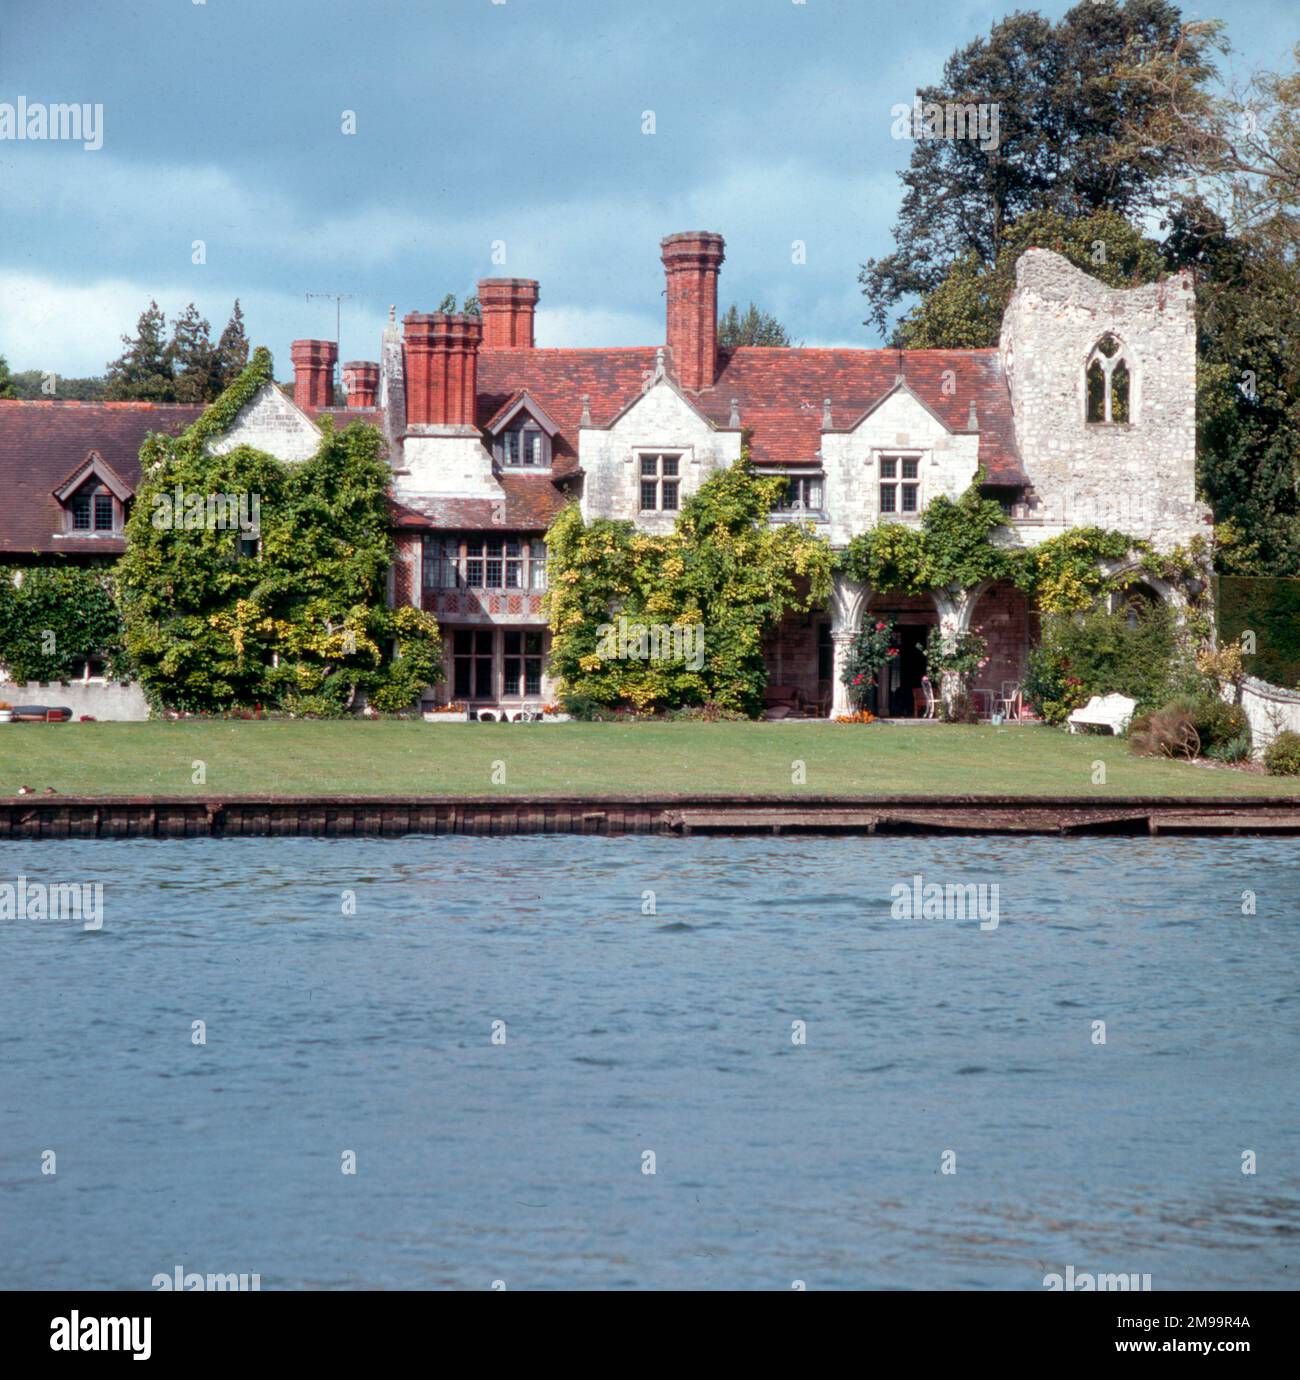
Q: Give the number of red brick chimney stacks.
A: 5